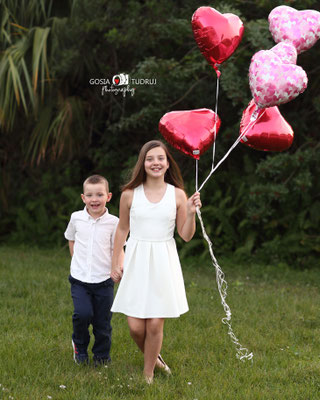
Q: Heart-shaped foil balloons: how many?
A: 6